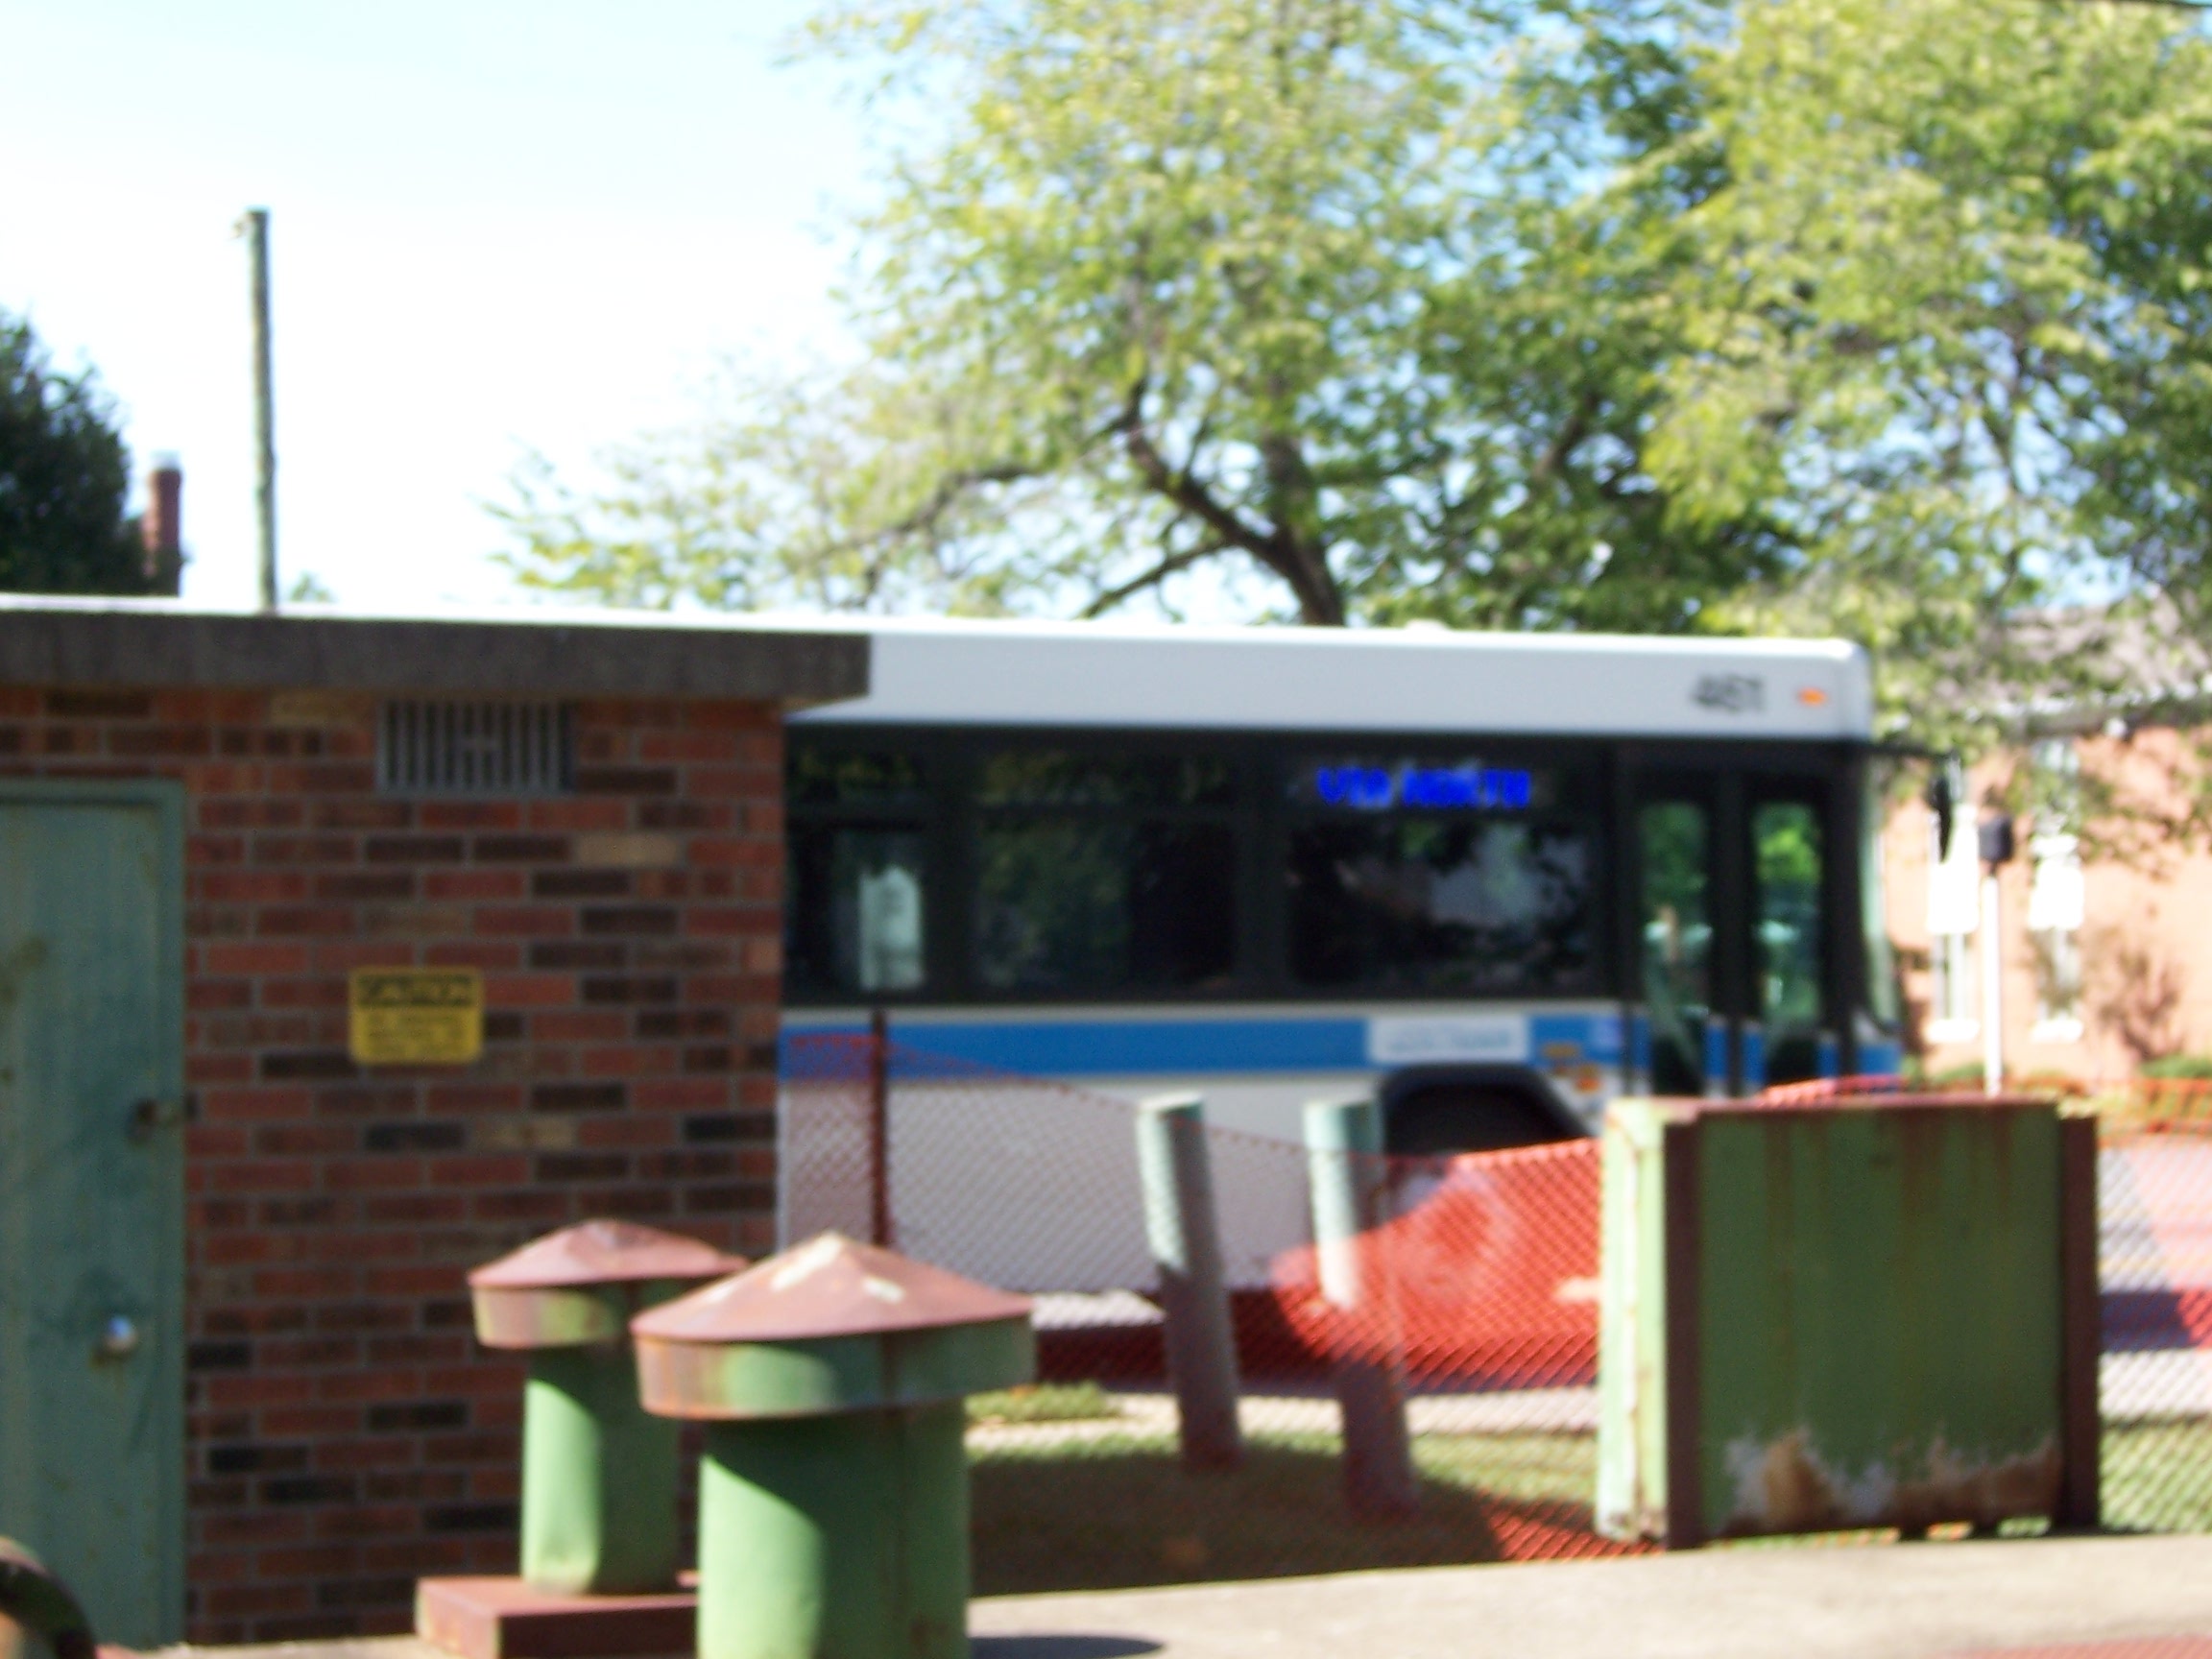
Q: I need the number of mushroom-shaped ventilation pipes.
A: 2